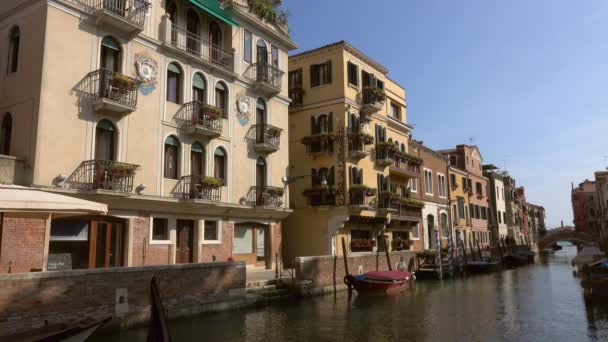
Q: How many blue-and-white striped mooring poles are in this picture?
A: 3